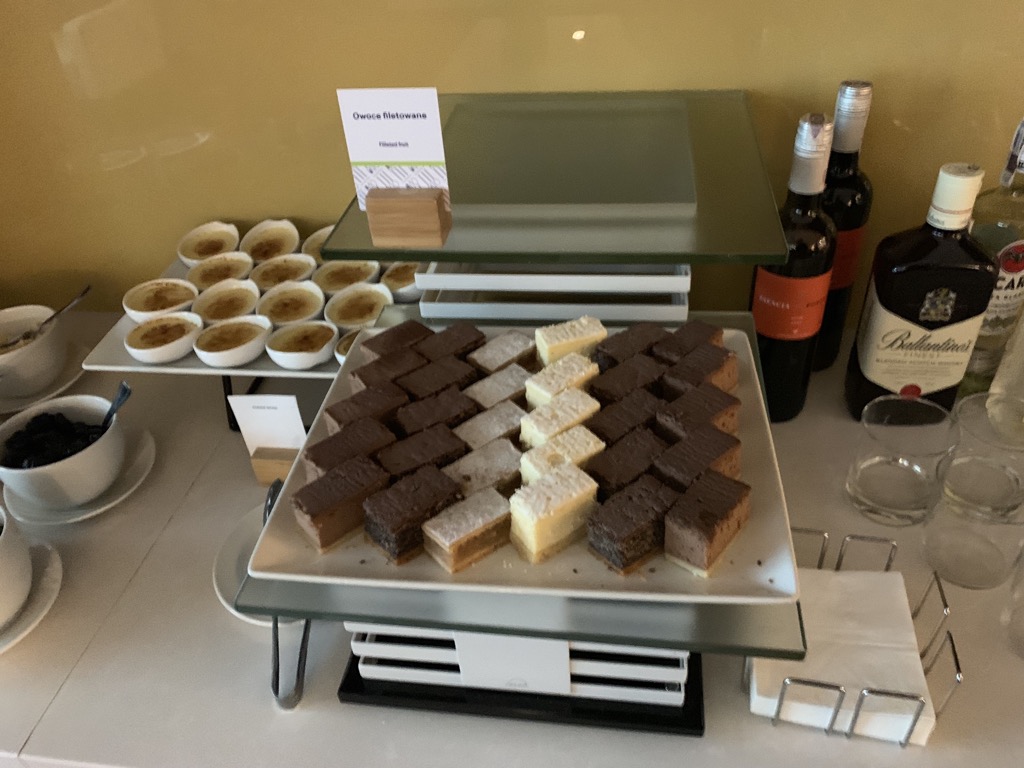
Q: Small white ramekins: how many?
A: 15